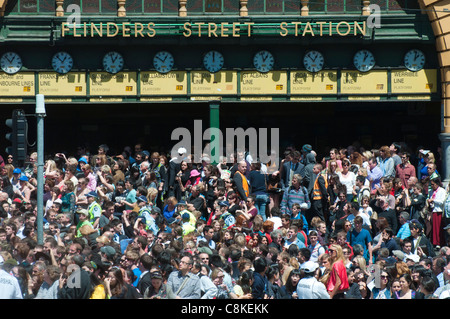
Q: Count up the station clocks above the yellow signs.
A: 9